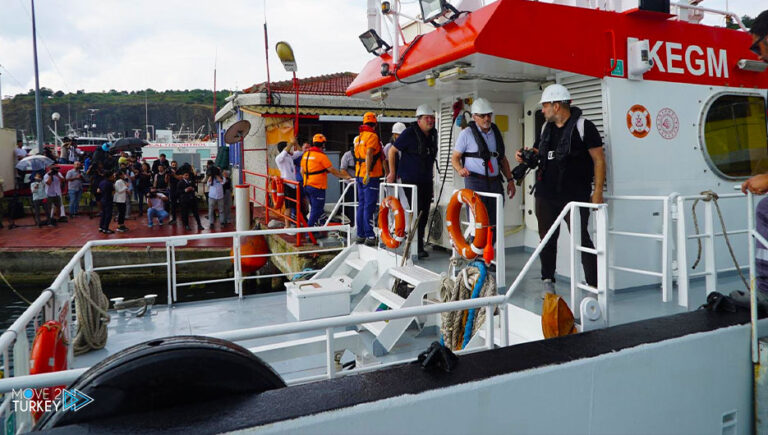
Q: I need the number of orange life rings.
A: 4